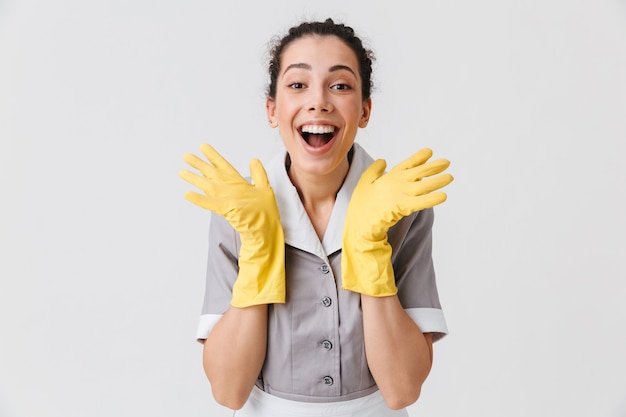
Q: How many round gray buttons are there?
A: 4